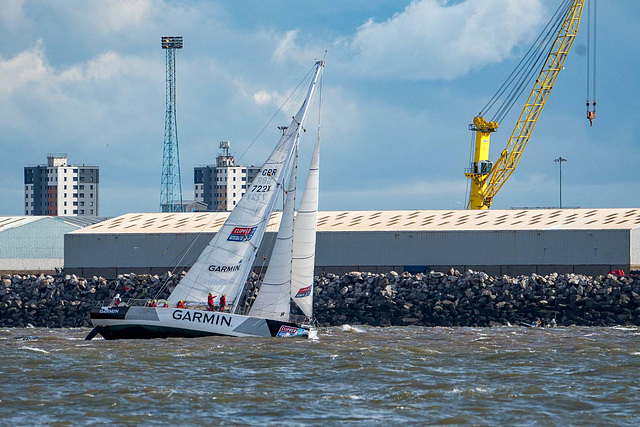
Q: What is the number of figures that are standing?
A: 2